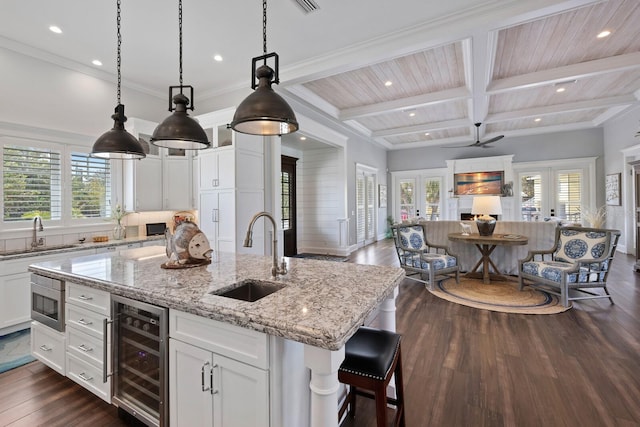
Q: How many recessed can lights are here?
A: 10